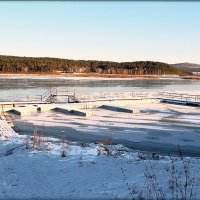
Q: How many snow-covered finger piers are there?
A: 3